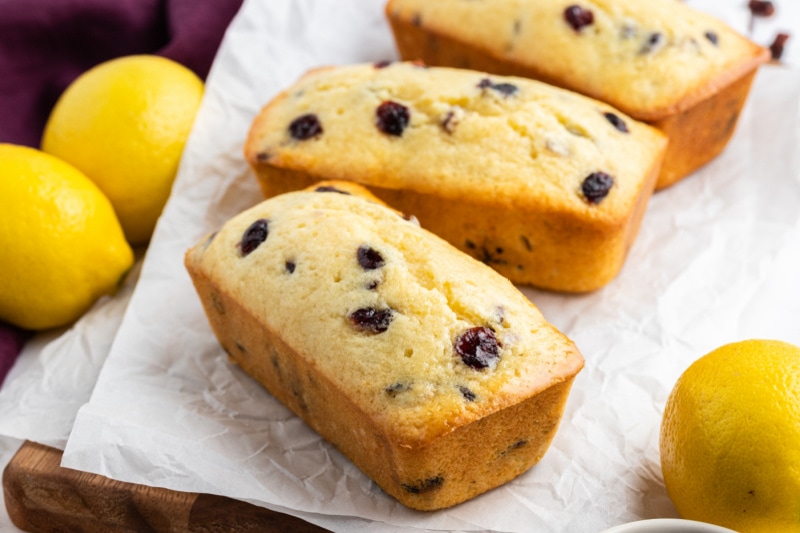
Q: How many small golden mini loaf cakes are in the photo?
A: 3